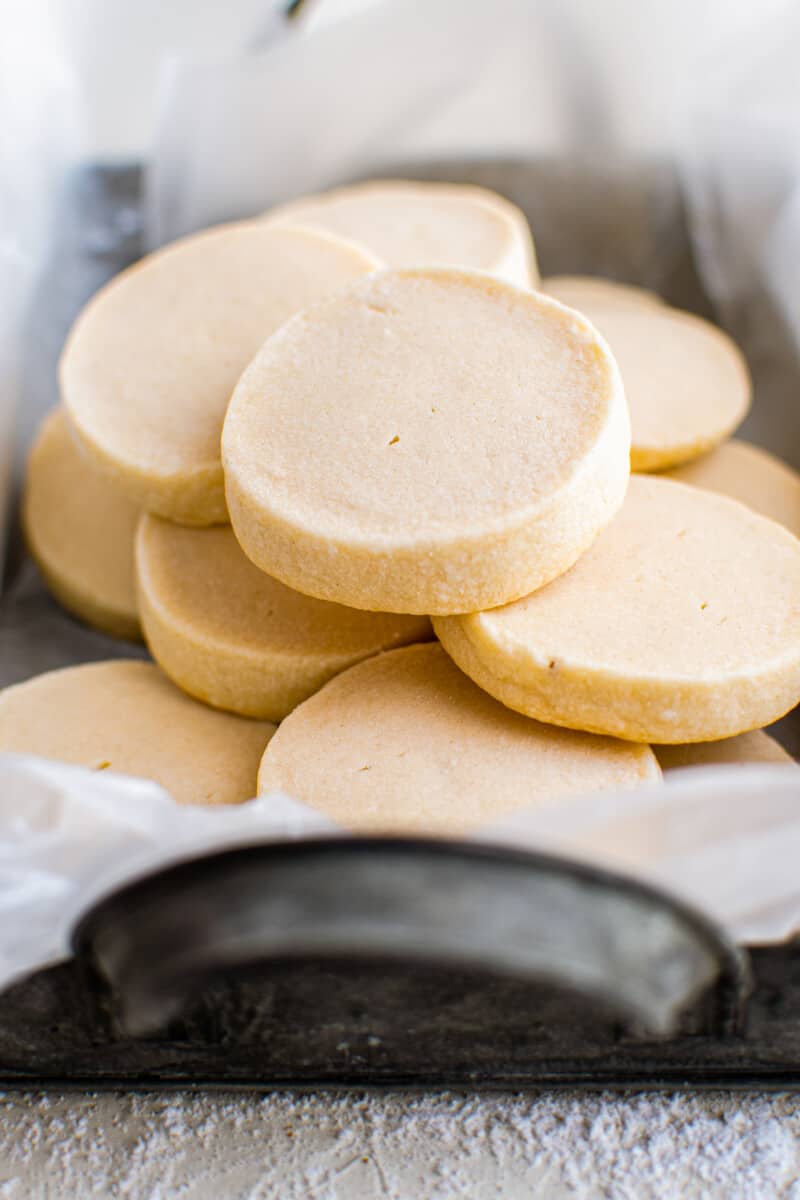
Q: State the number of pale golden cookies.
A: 12